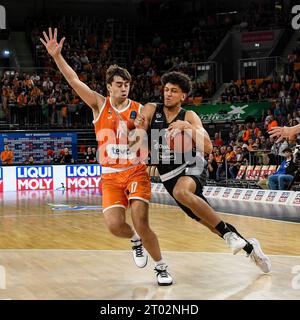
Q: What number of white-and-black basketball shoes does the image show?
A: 2